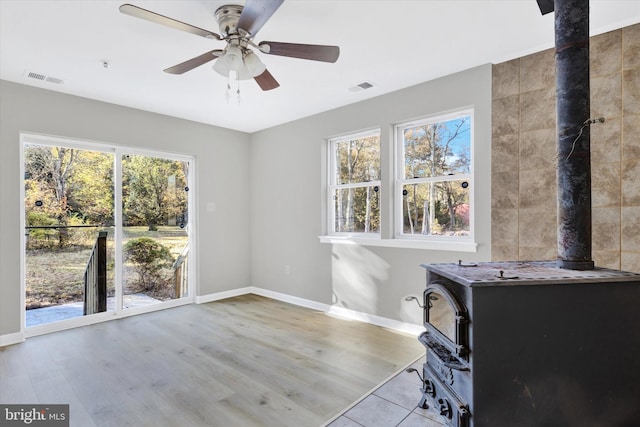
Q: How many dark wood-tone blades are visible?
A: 5